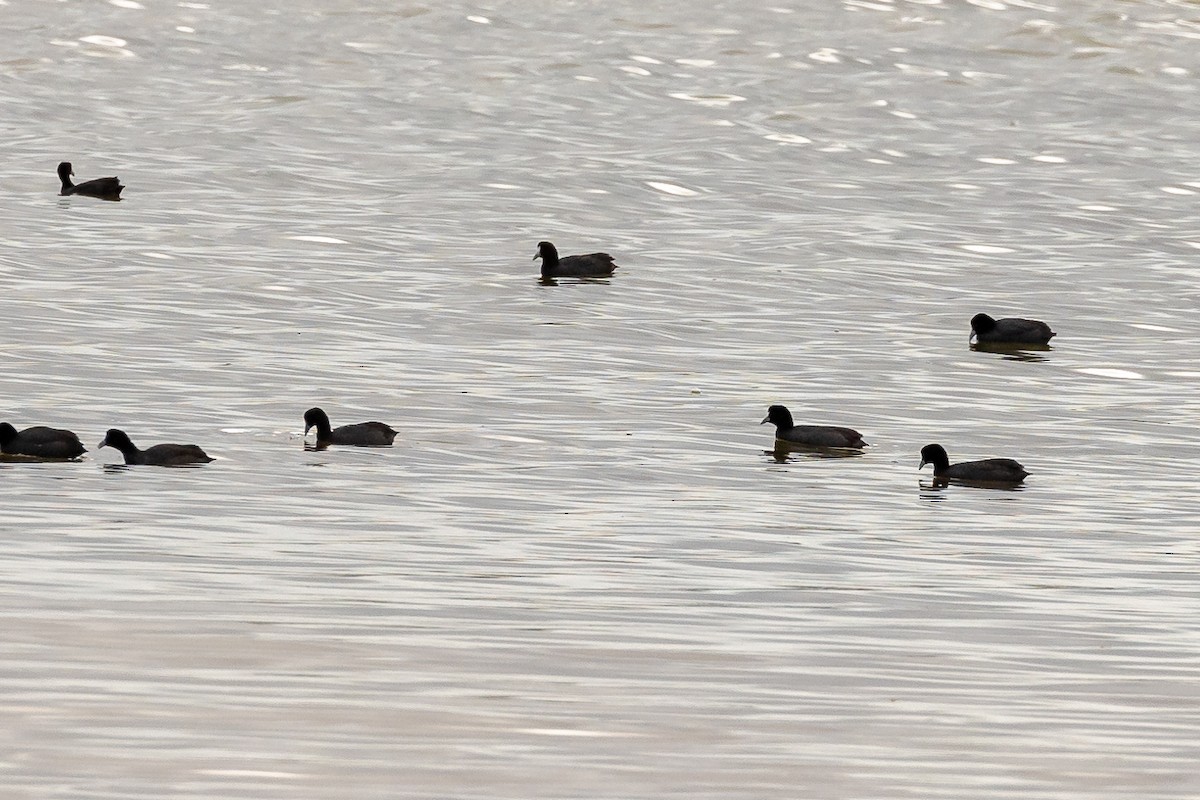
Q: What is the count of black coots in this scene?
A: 8